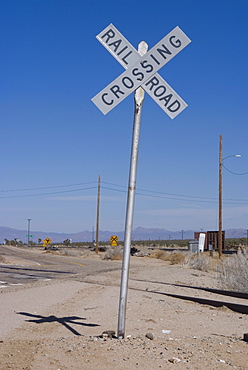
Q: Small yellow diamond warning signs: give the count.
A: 2